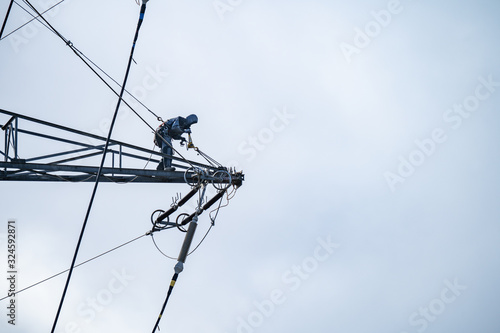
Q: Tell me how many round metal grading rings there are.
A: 4